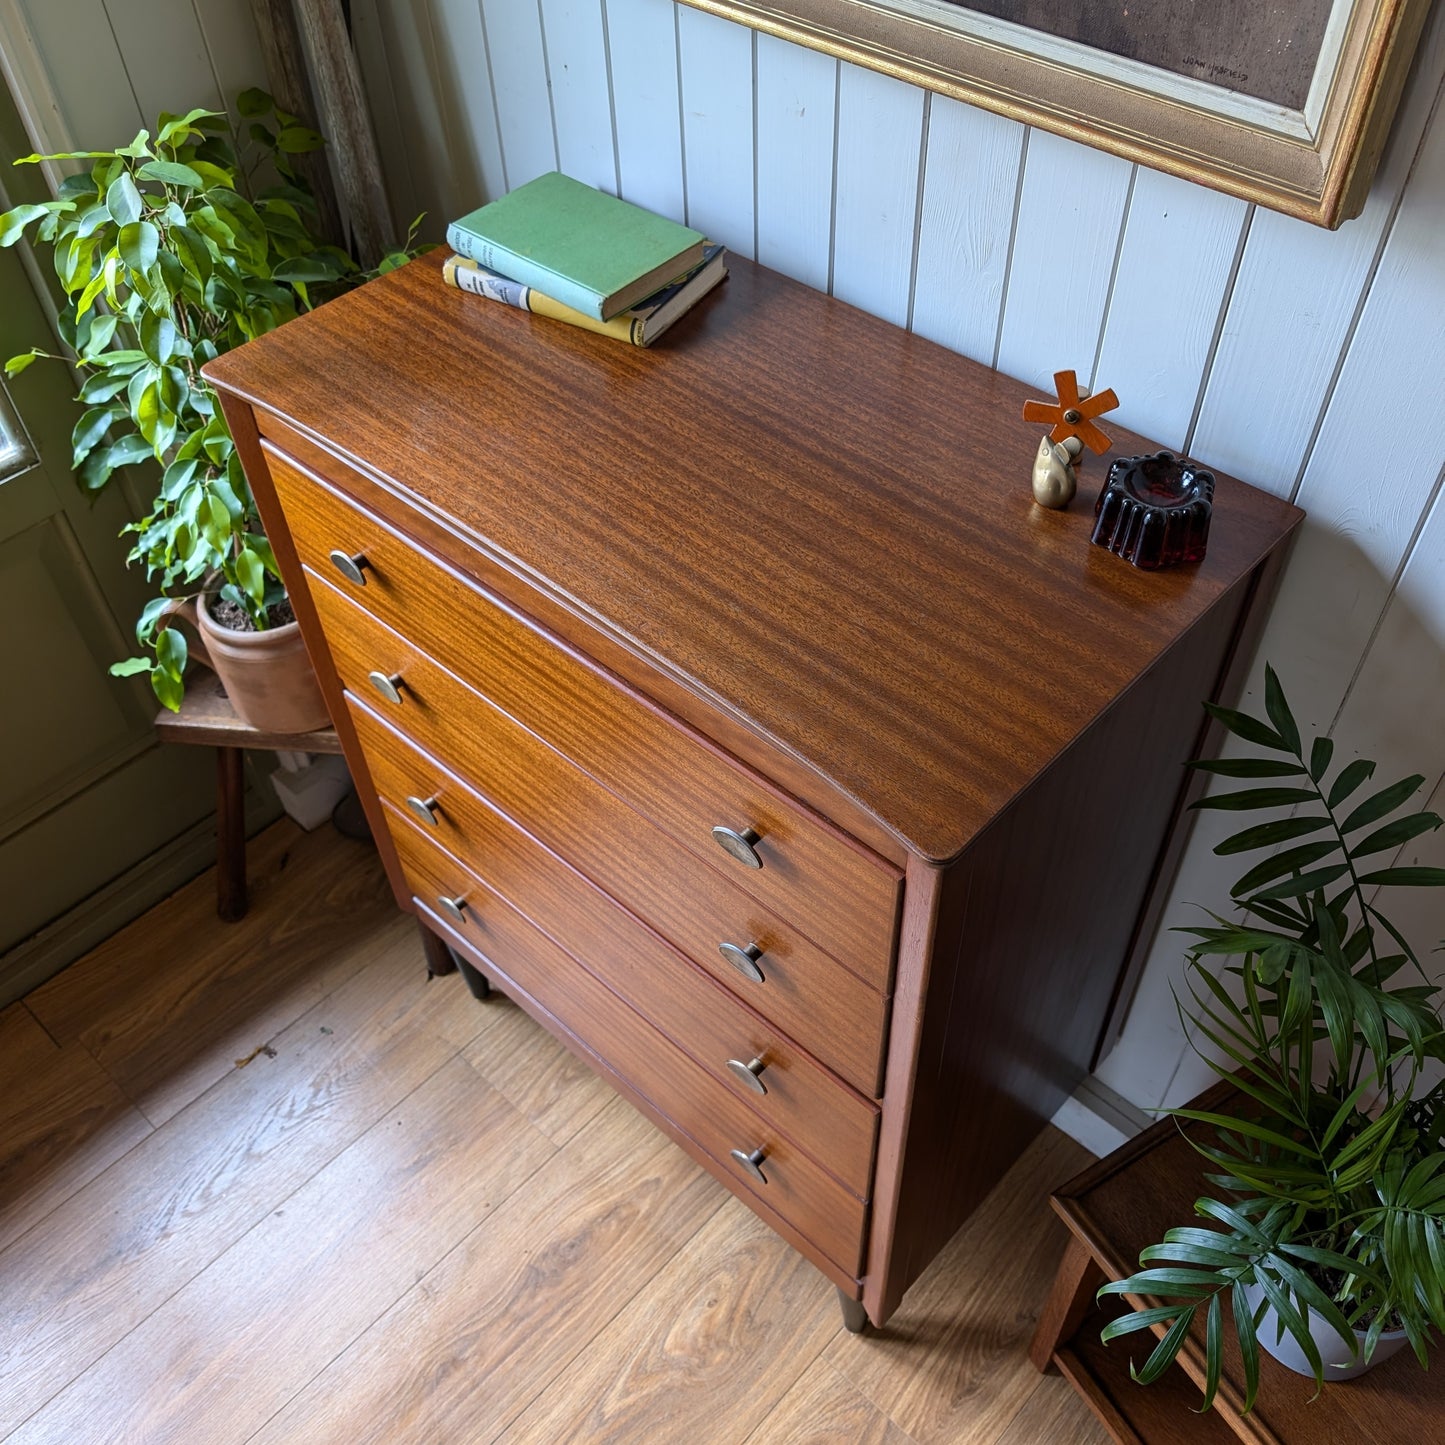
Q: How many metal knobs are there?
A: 8